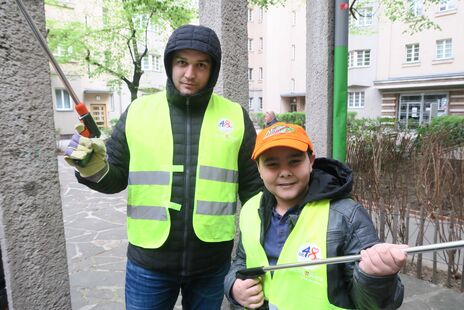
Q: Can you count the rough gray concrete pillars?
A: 3